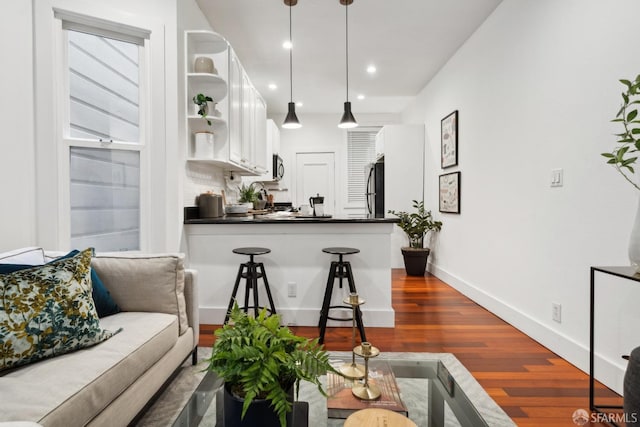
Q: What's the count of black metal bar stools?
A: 2